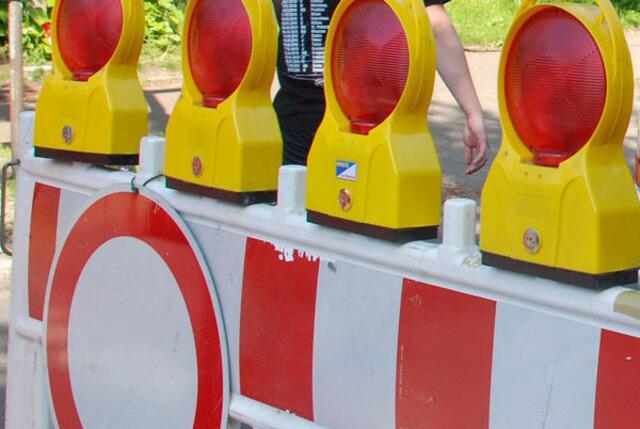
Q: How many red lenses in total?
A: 4